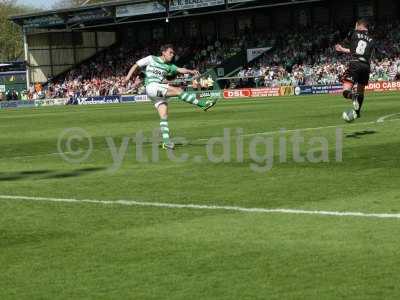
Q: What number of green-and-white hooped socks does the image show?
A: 2